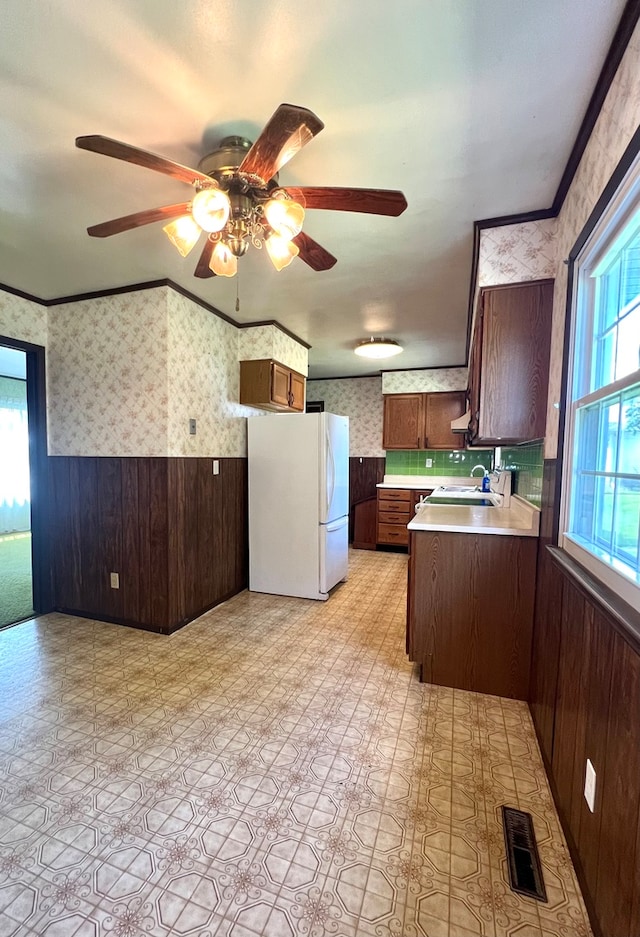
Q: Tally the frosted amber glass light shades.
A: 5